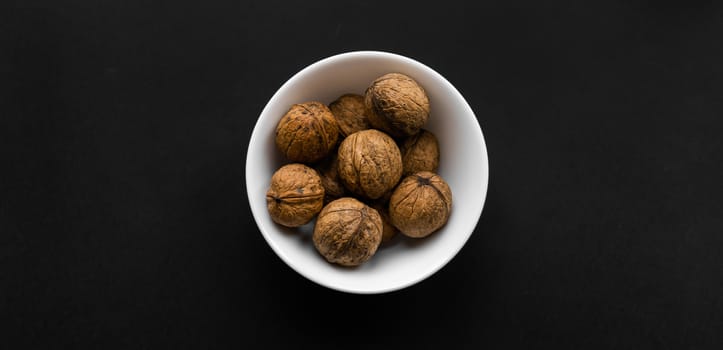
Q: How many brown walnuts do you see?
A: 10